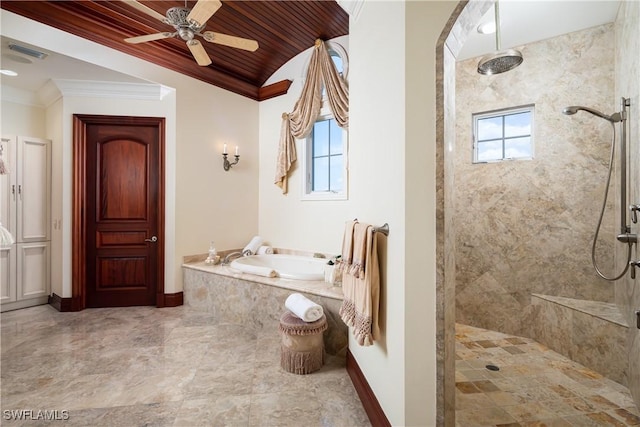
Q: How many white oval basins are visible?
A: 1